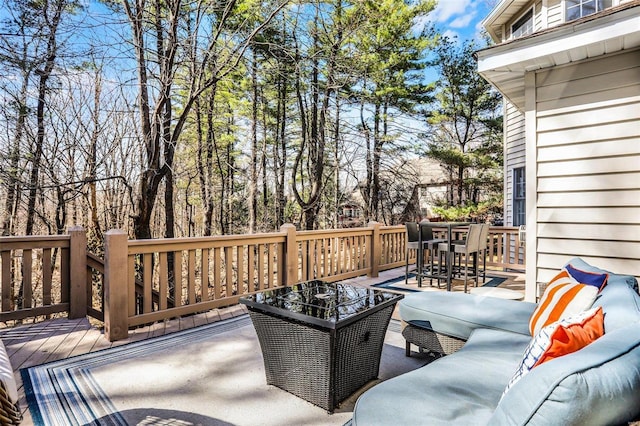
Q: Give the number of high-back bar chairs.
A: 4